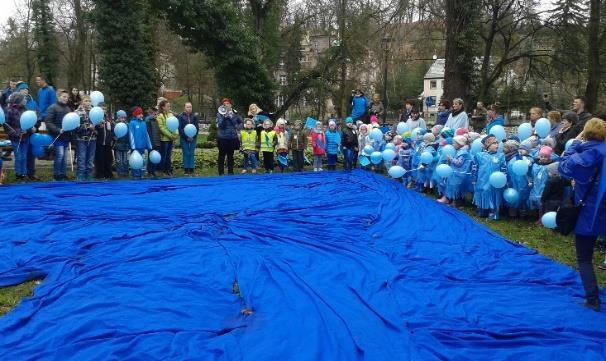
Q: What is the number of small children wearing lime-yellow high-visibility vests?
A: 2